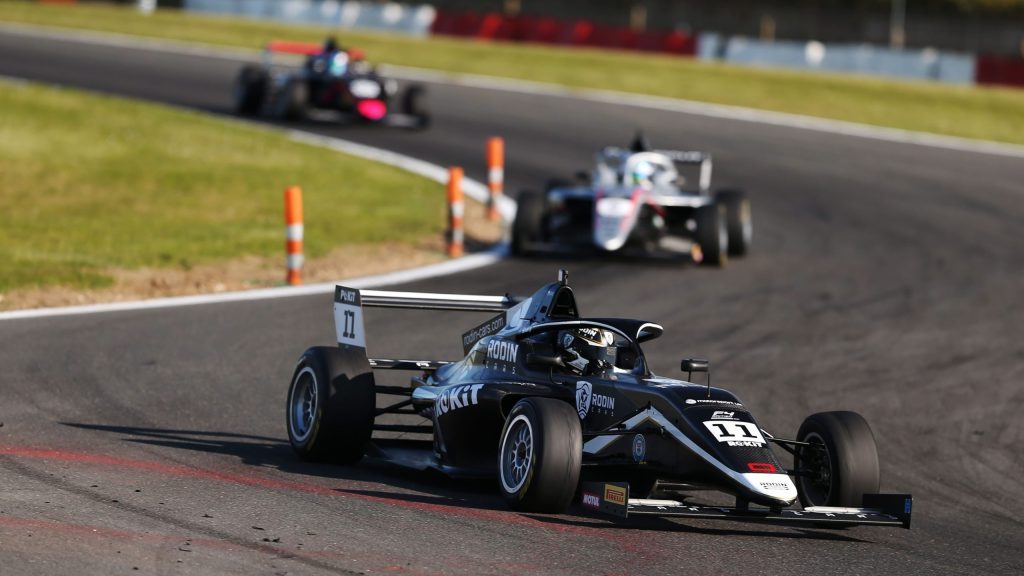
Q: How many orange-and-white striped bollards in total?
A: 3